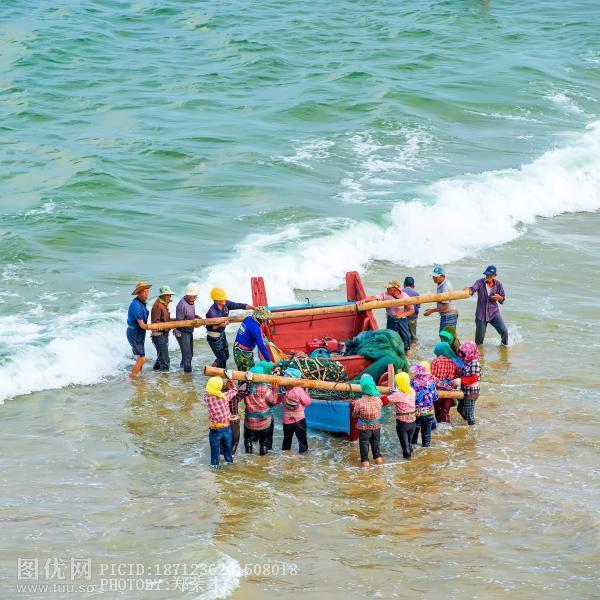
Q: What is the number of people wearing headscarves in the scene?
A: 11